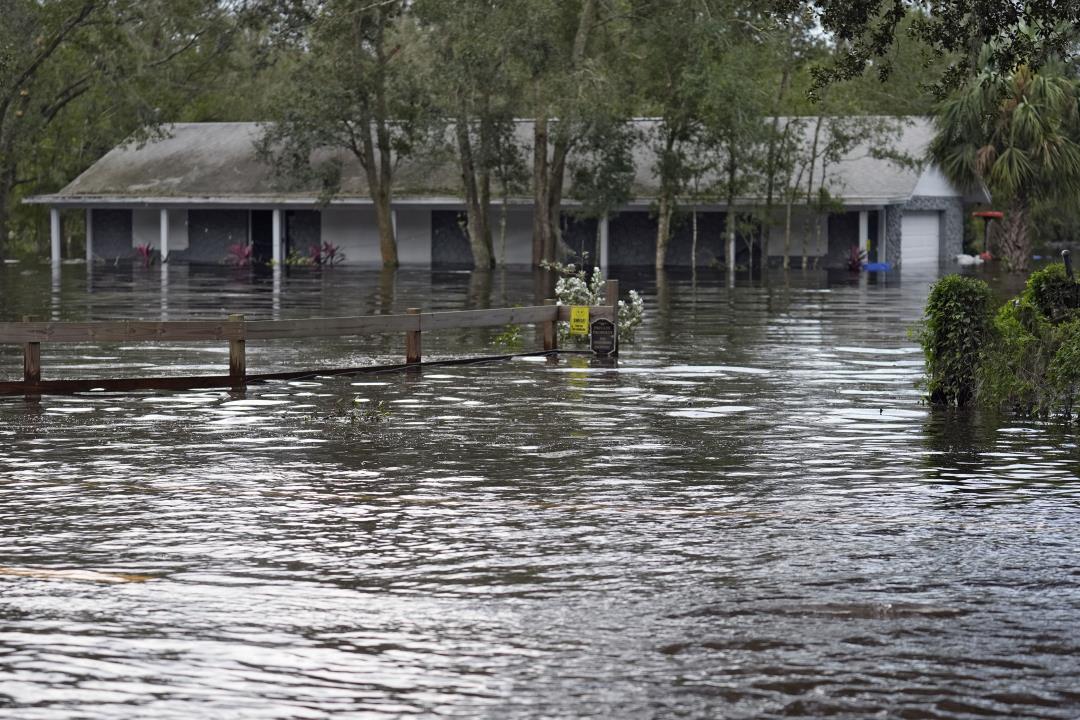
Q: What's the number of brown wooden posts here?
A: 5